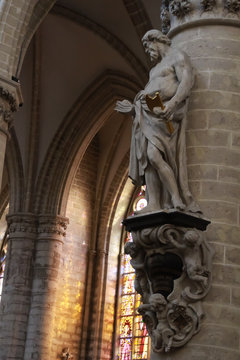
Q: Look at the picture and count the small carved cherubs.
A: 3